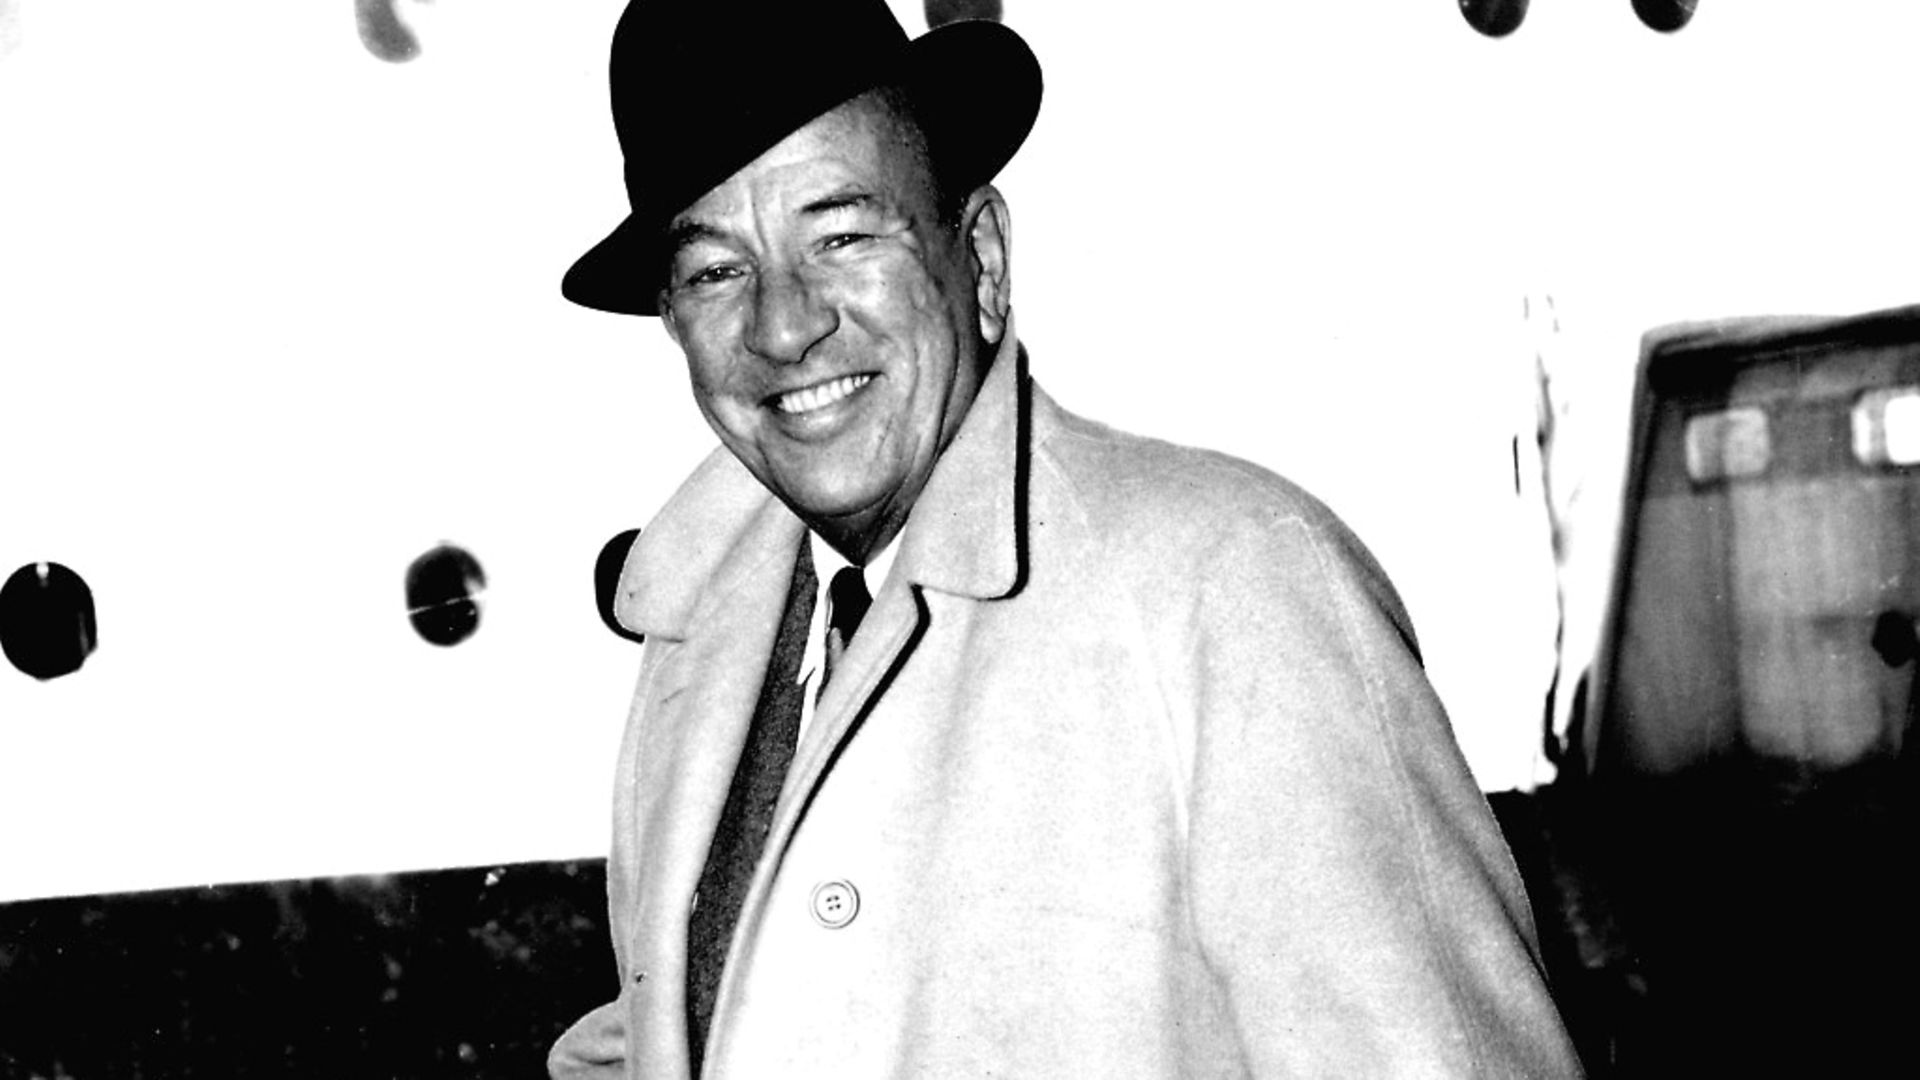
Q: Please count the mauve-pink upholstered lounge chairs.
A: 0